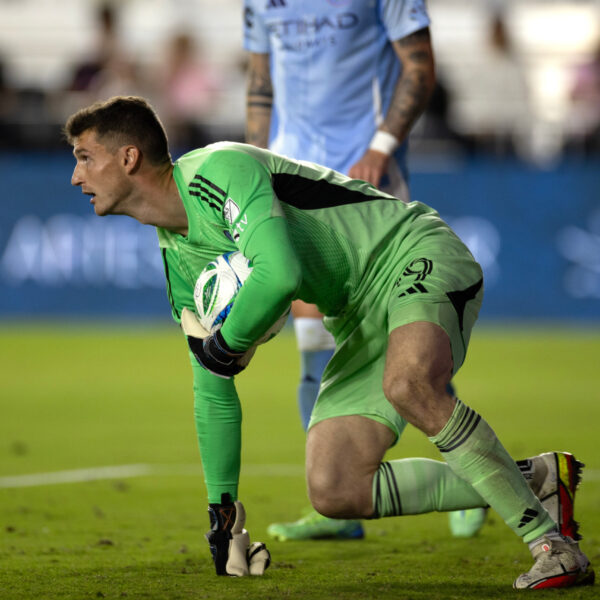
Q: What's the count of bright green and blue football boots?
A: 2